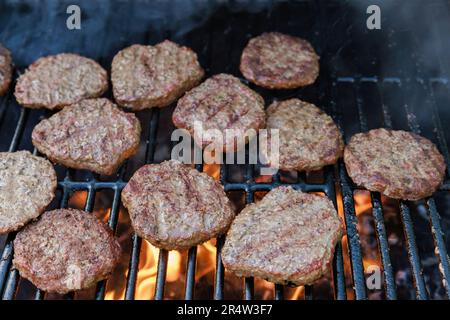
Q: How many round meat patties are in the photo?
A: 12